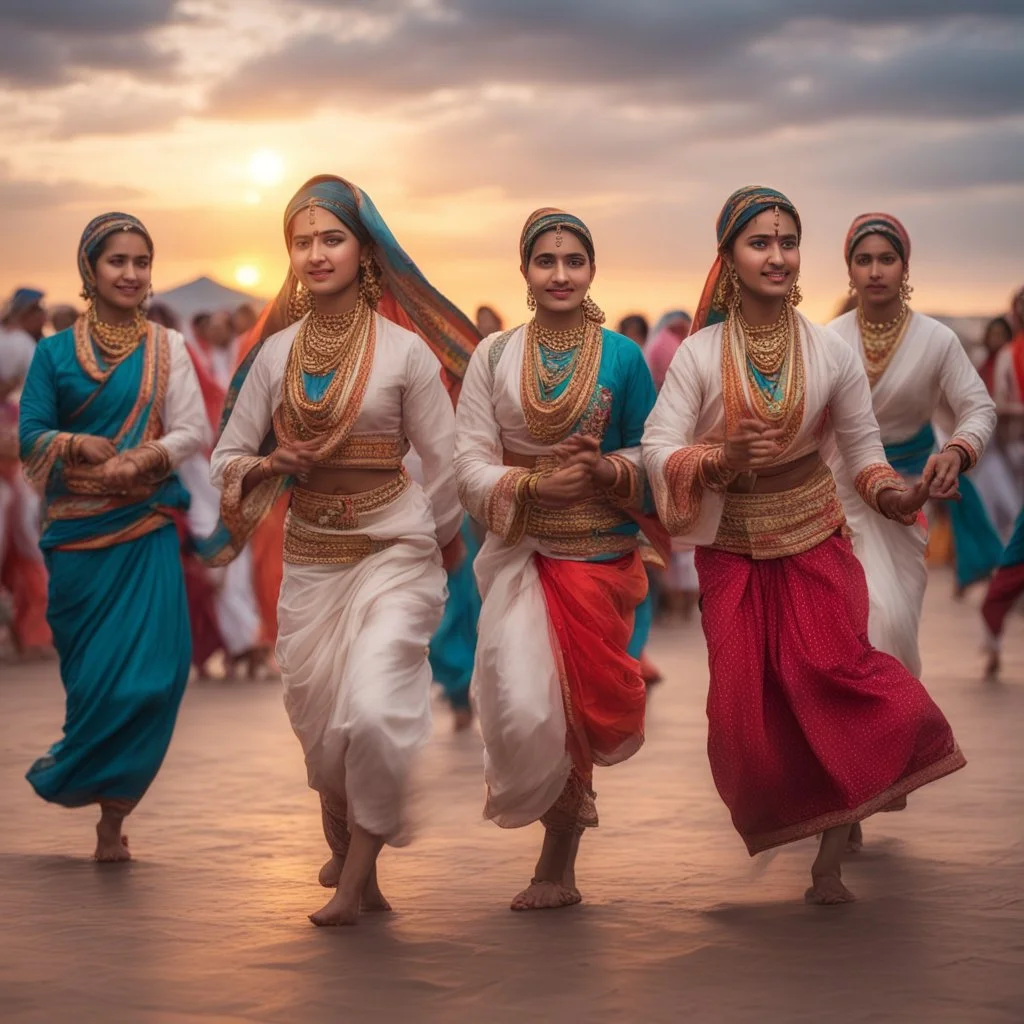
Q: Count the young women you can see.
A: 5